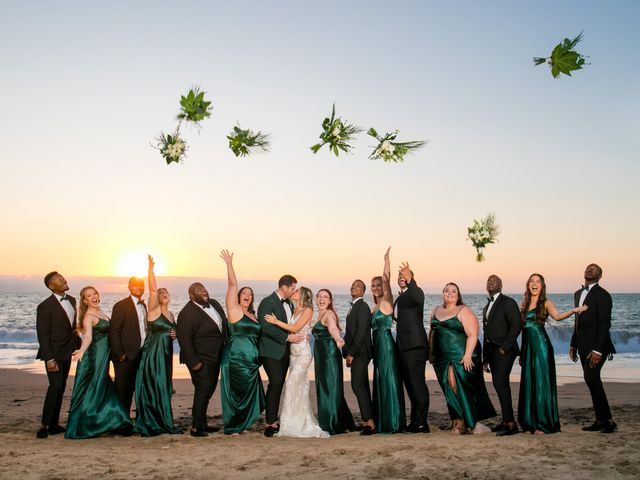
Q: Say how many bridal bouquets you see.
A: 7